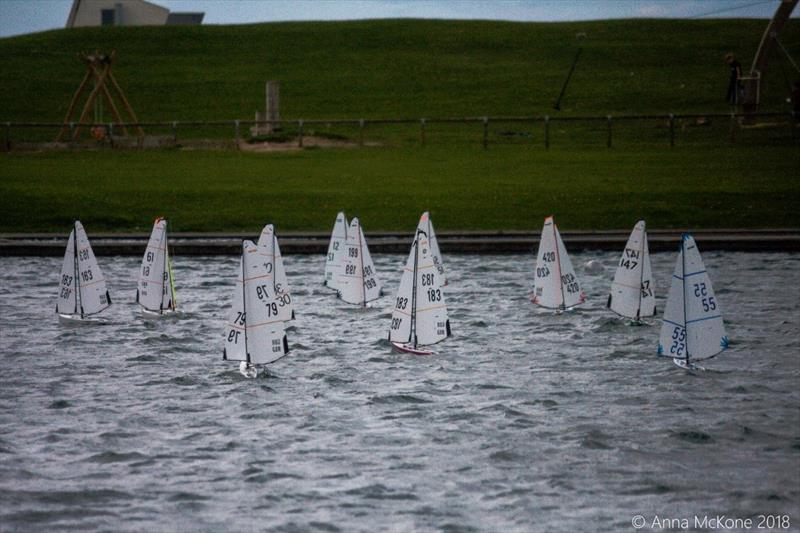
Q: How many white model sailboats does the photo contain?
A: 11